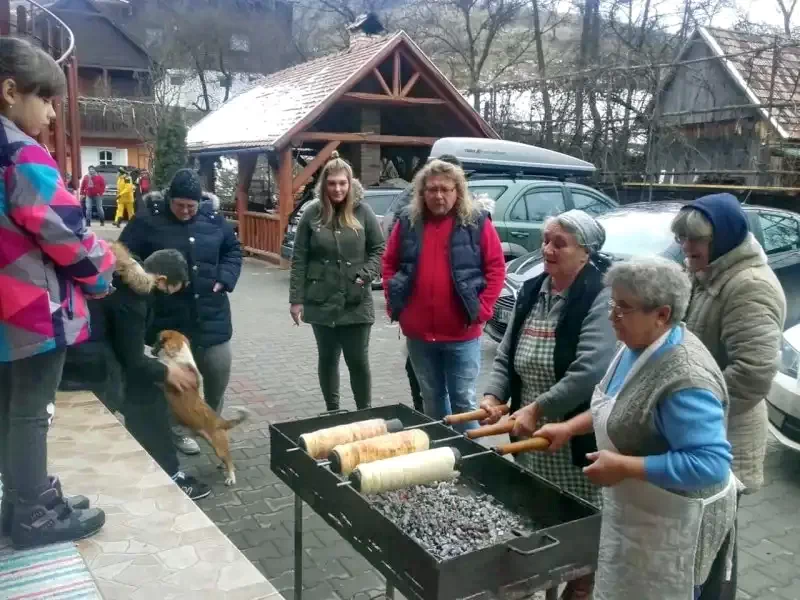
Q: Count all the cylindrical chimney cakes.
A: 3